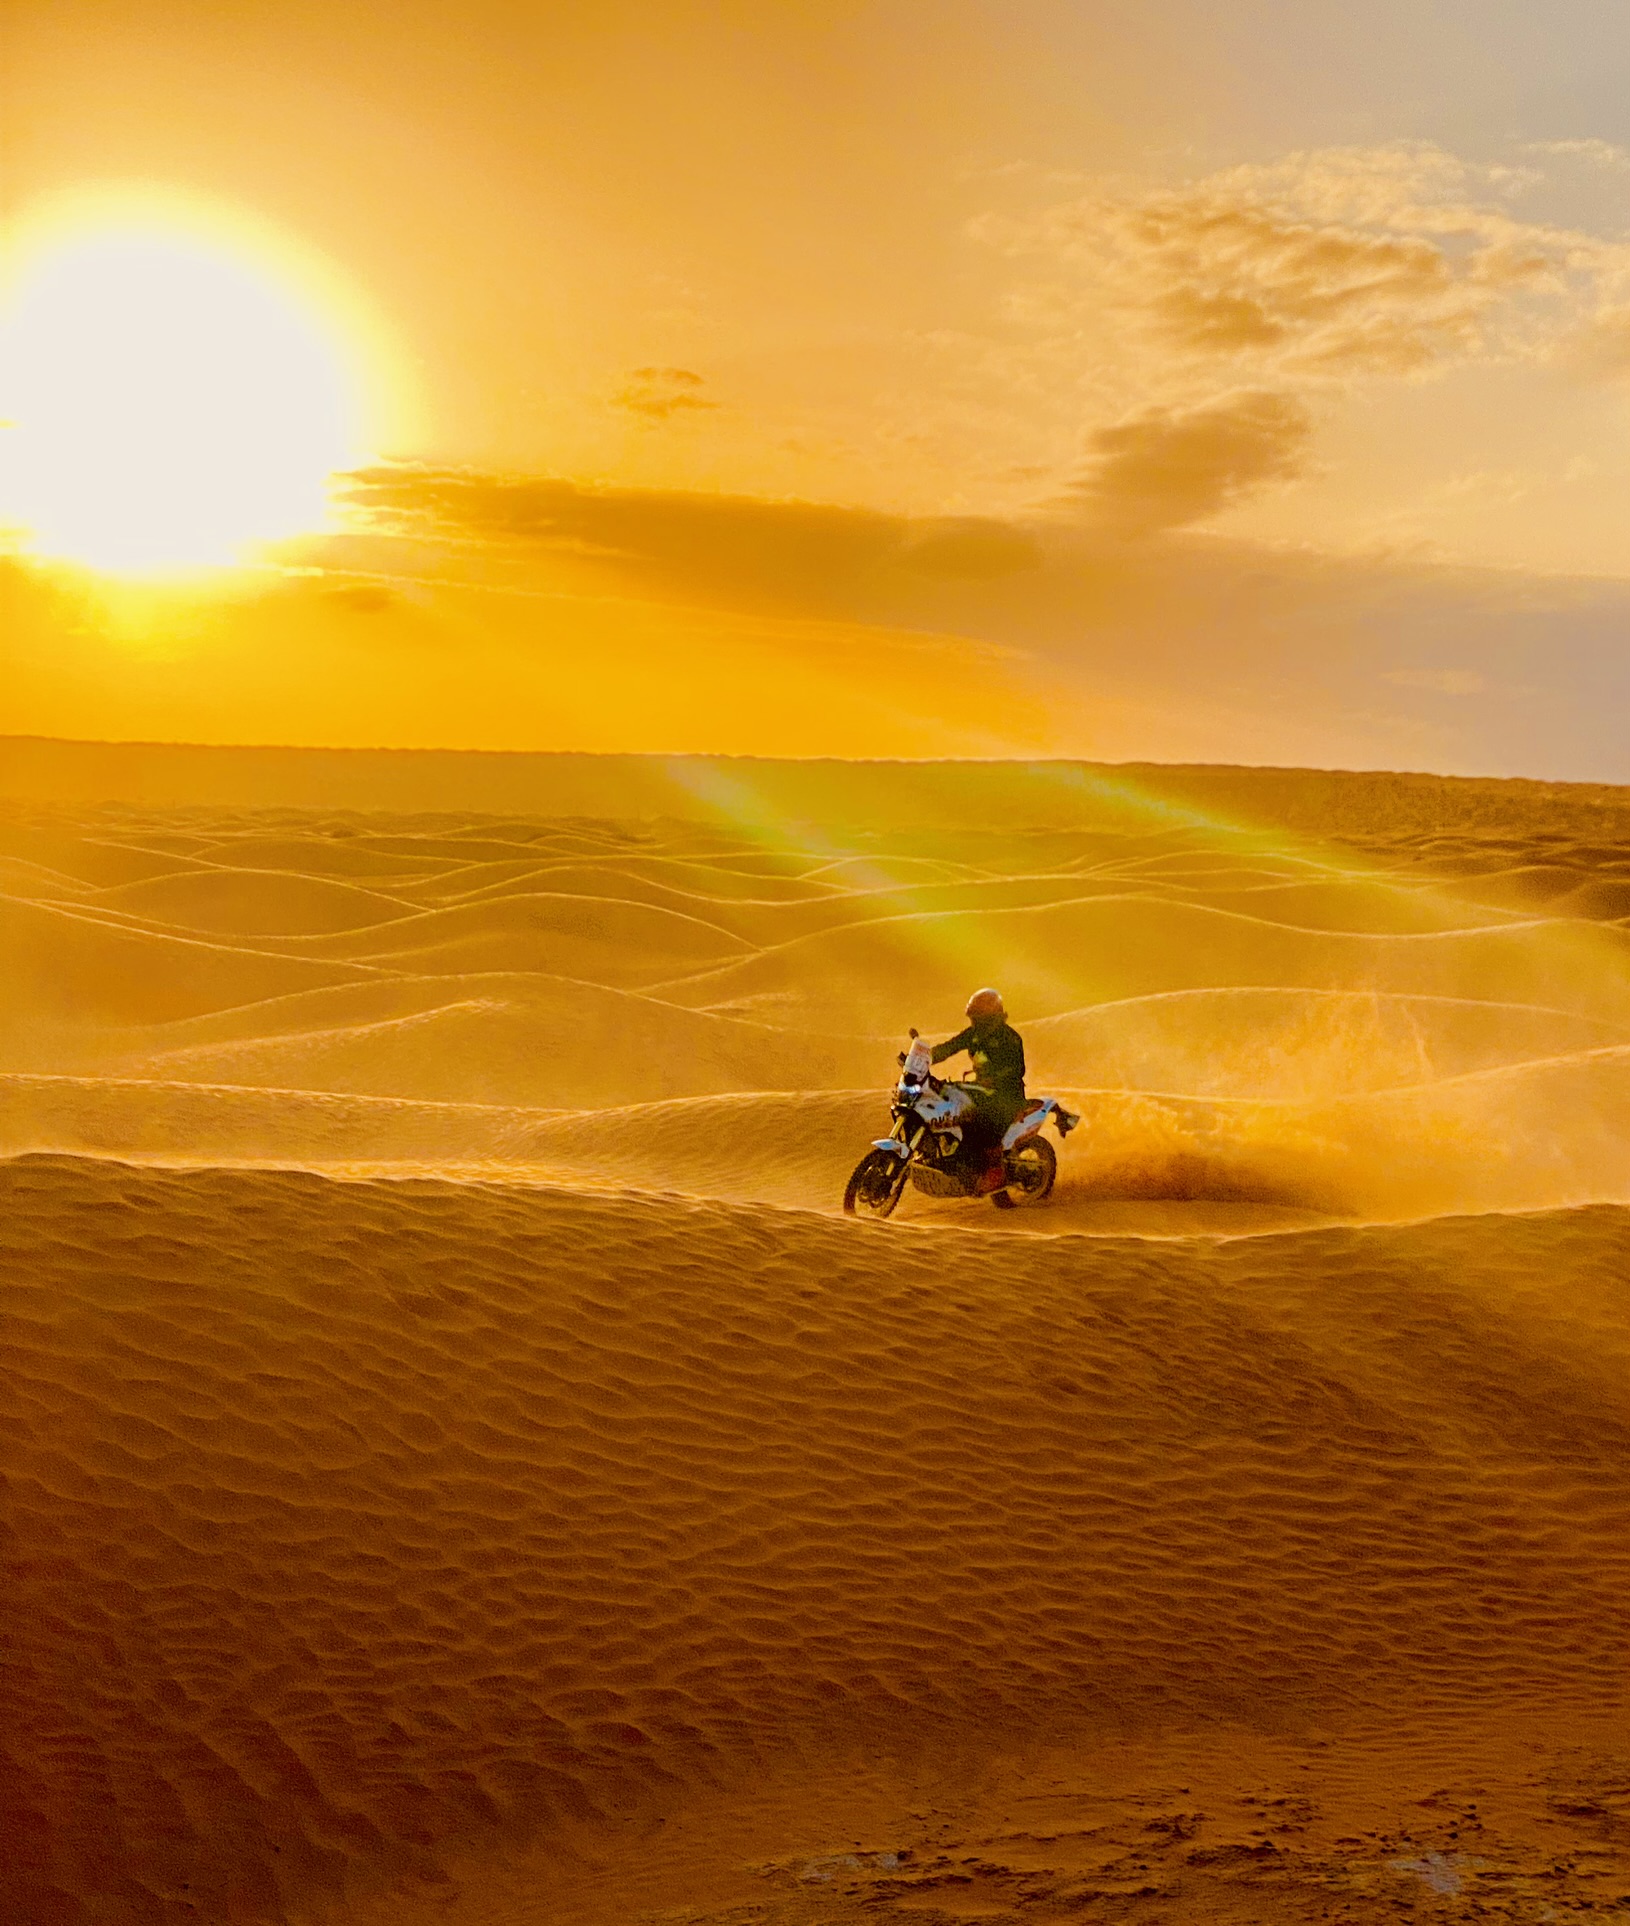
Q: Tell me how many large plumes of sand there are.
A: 1